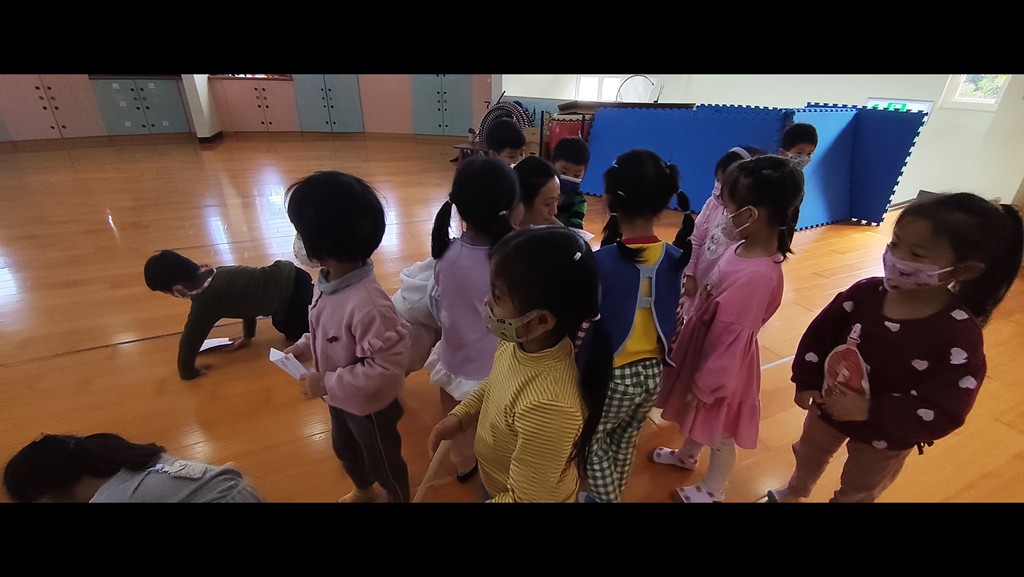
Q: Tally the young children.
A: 12